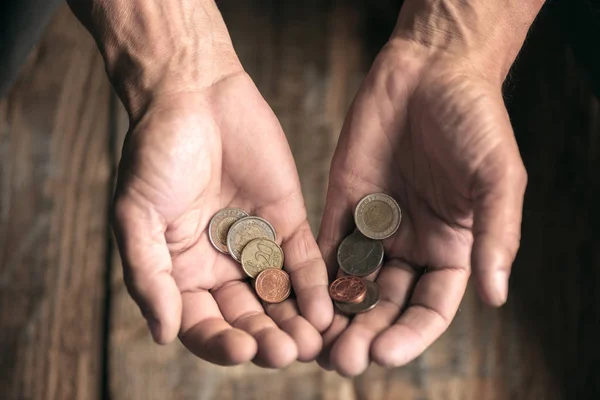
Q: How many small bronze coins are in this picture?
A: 2